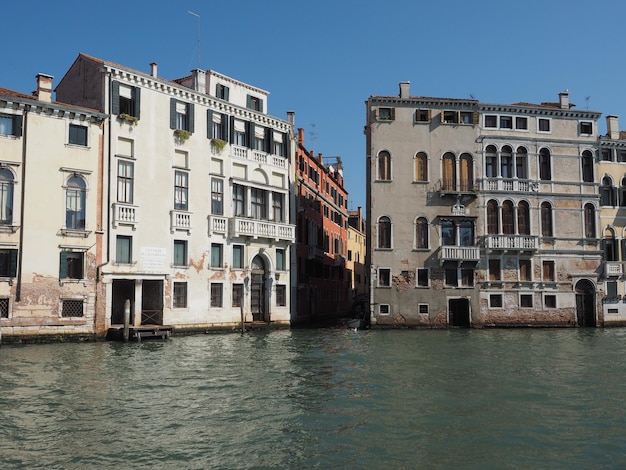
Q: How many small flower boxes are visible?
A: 3